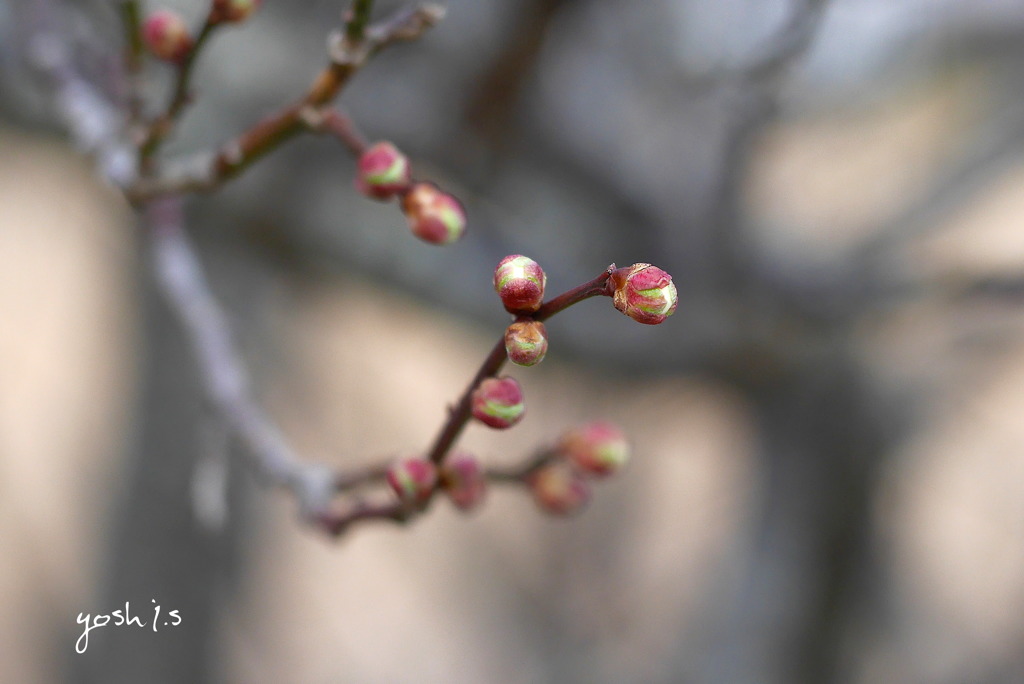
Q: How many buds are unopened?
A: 12